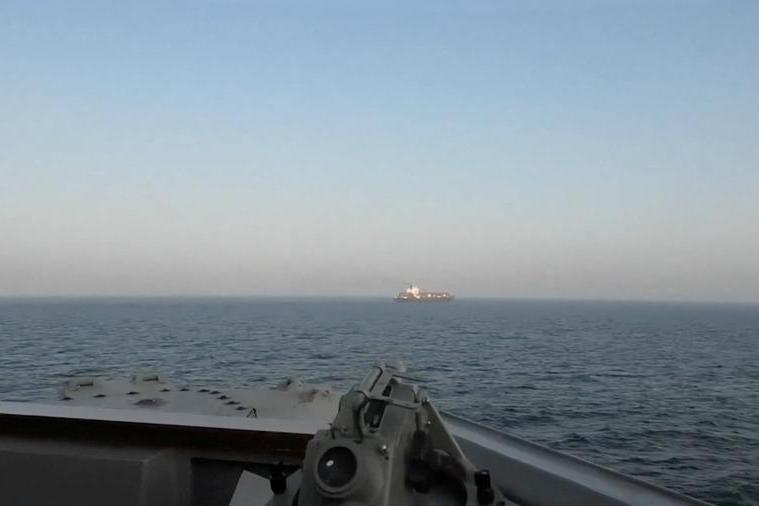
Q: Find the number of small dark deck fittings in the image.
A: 10